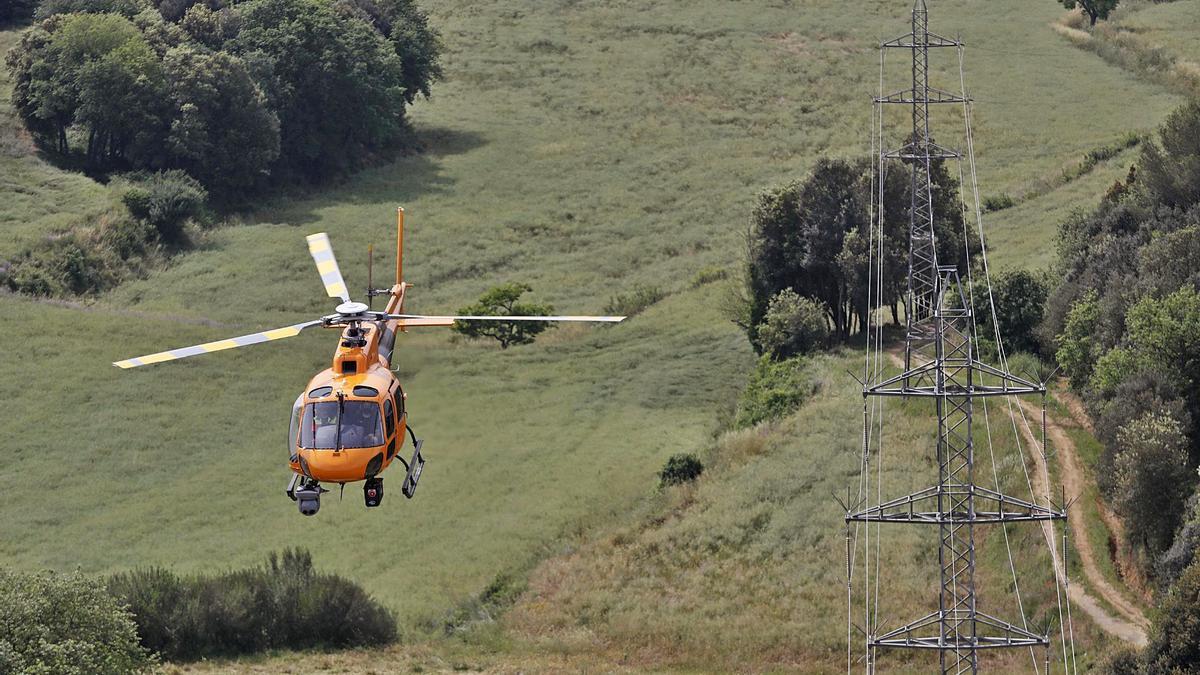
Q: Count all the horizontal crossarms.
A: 6